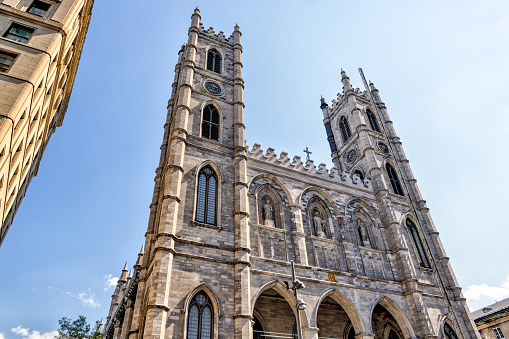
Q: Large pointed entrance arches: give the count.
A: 3